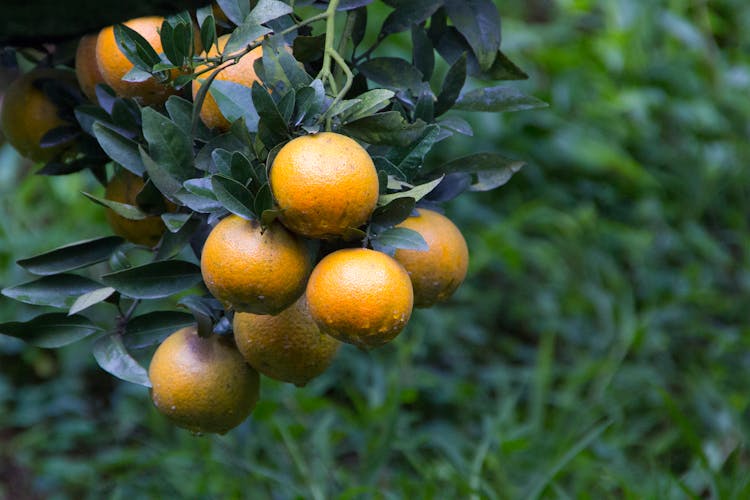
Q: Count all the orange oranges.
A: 11